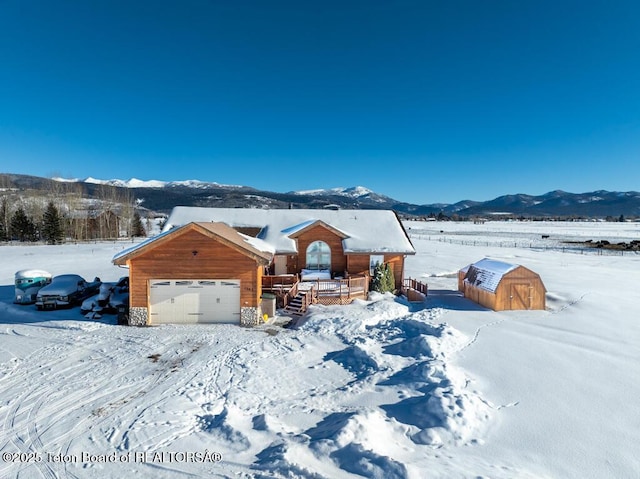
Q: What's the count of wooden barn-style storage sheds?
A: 1